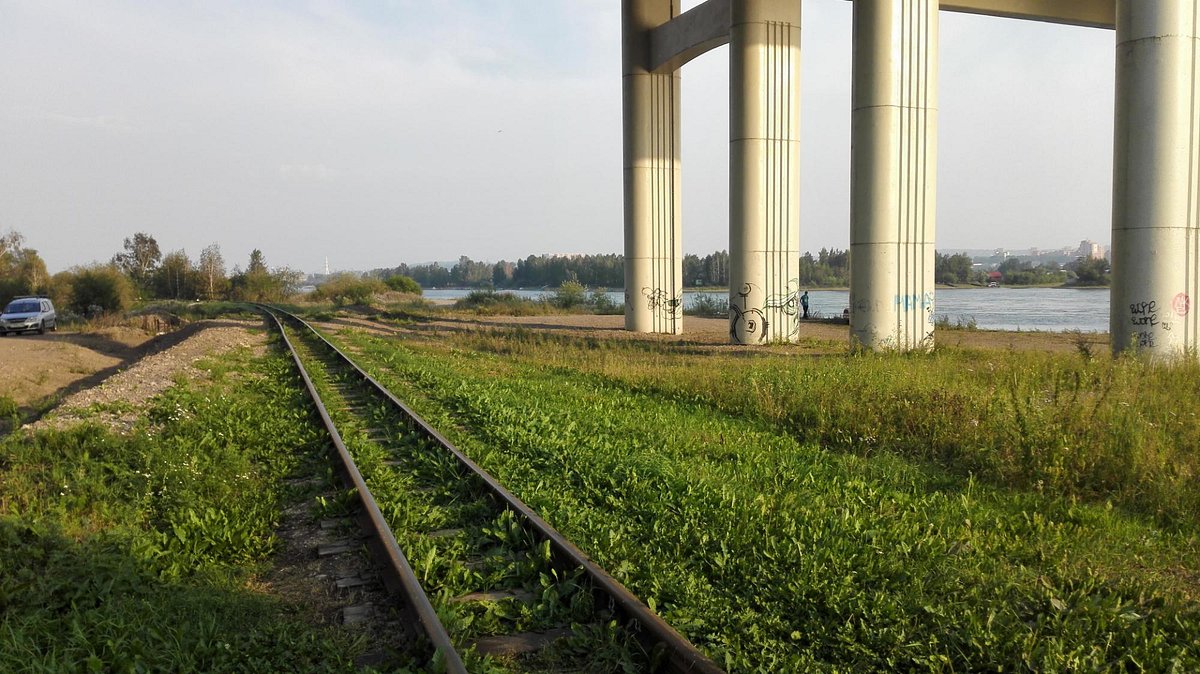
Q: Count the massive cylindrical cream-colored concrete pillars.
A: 4